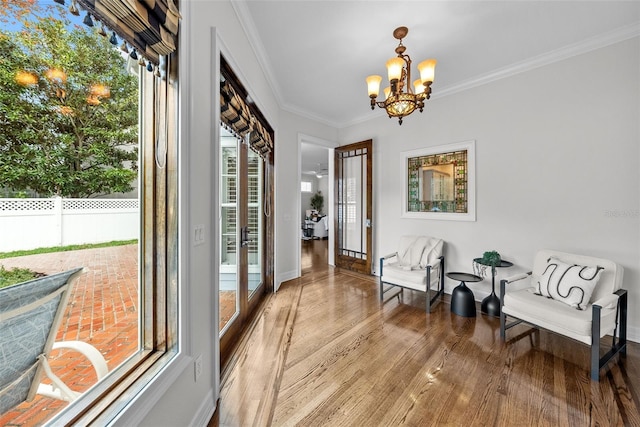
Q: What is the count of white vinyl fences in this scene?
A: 1